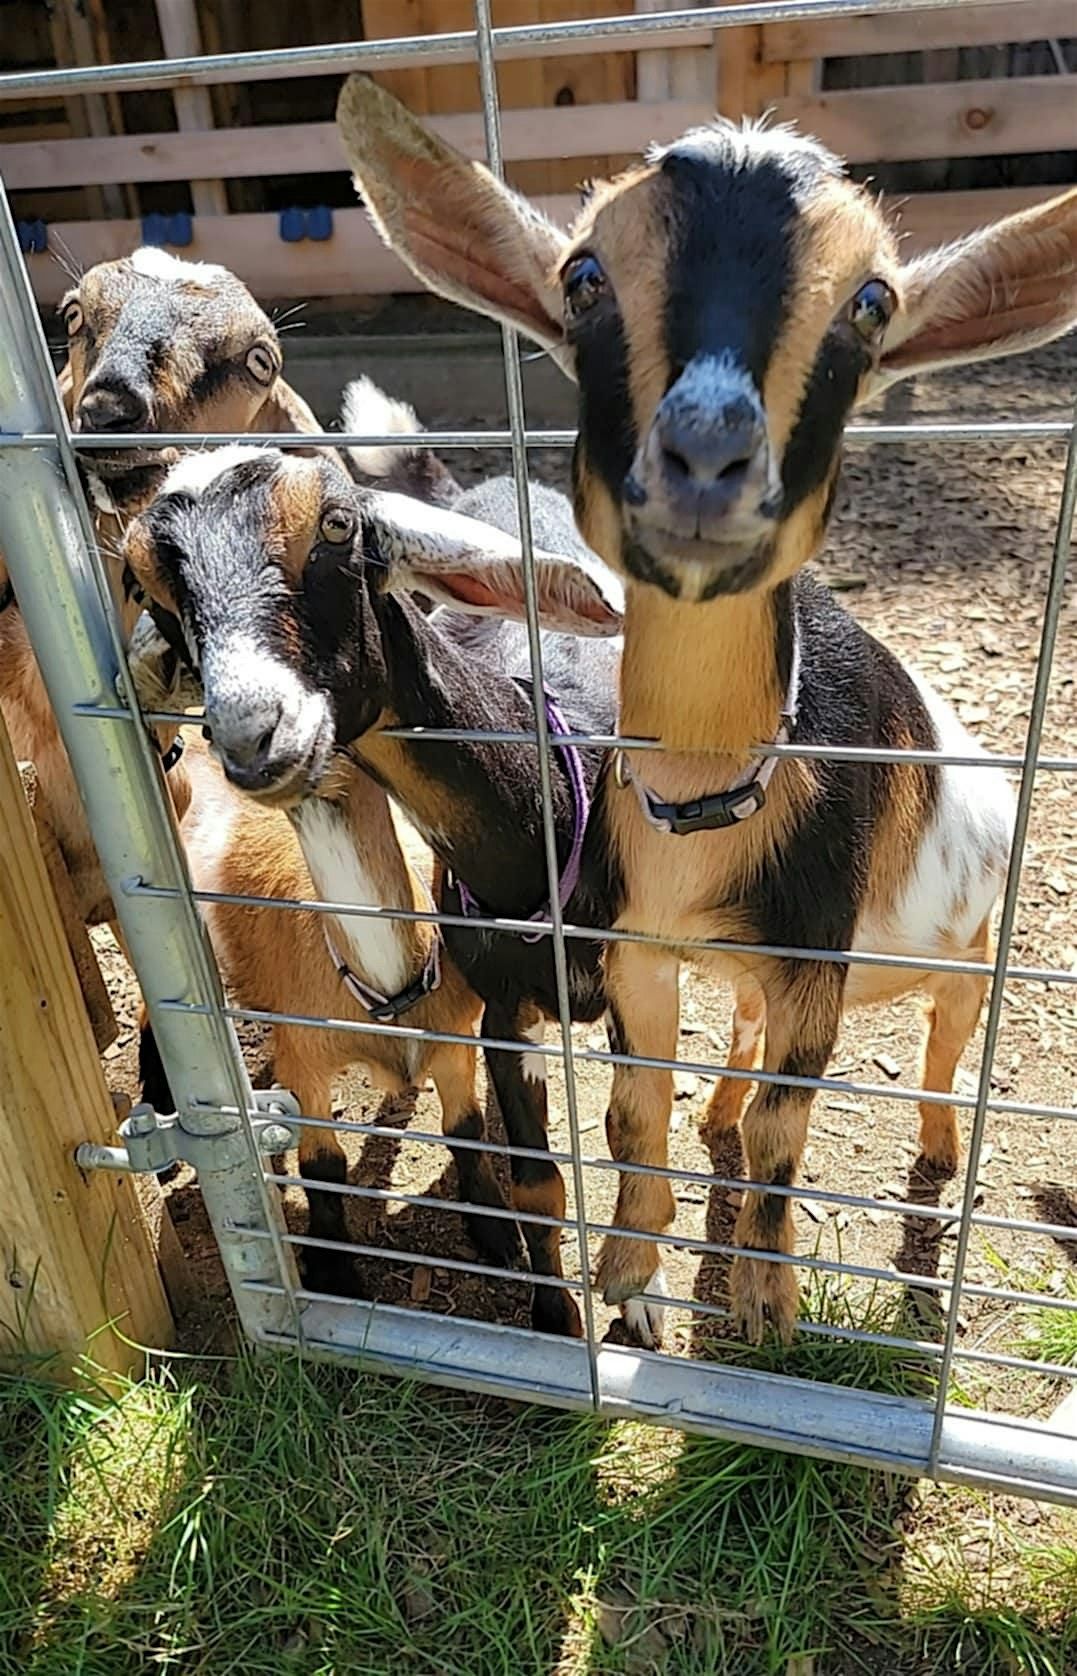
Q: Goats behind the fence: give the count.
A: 4